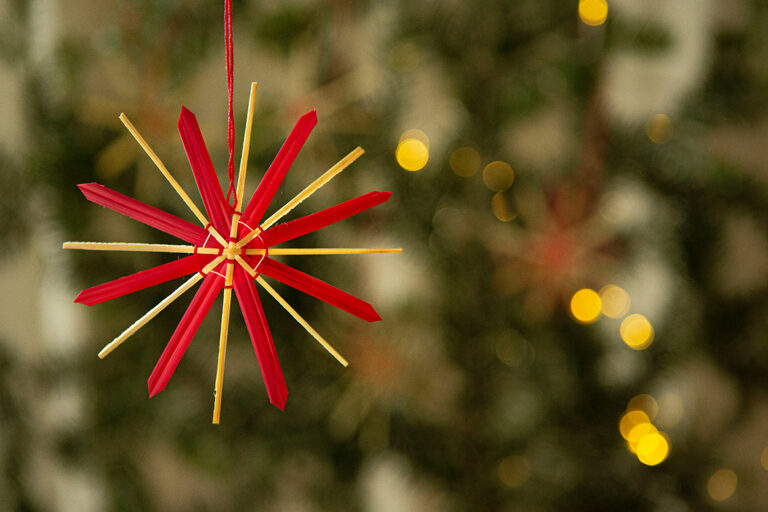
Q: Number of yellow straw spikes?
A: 8